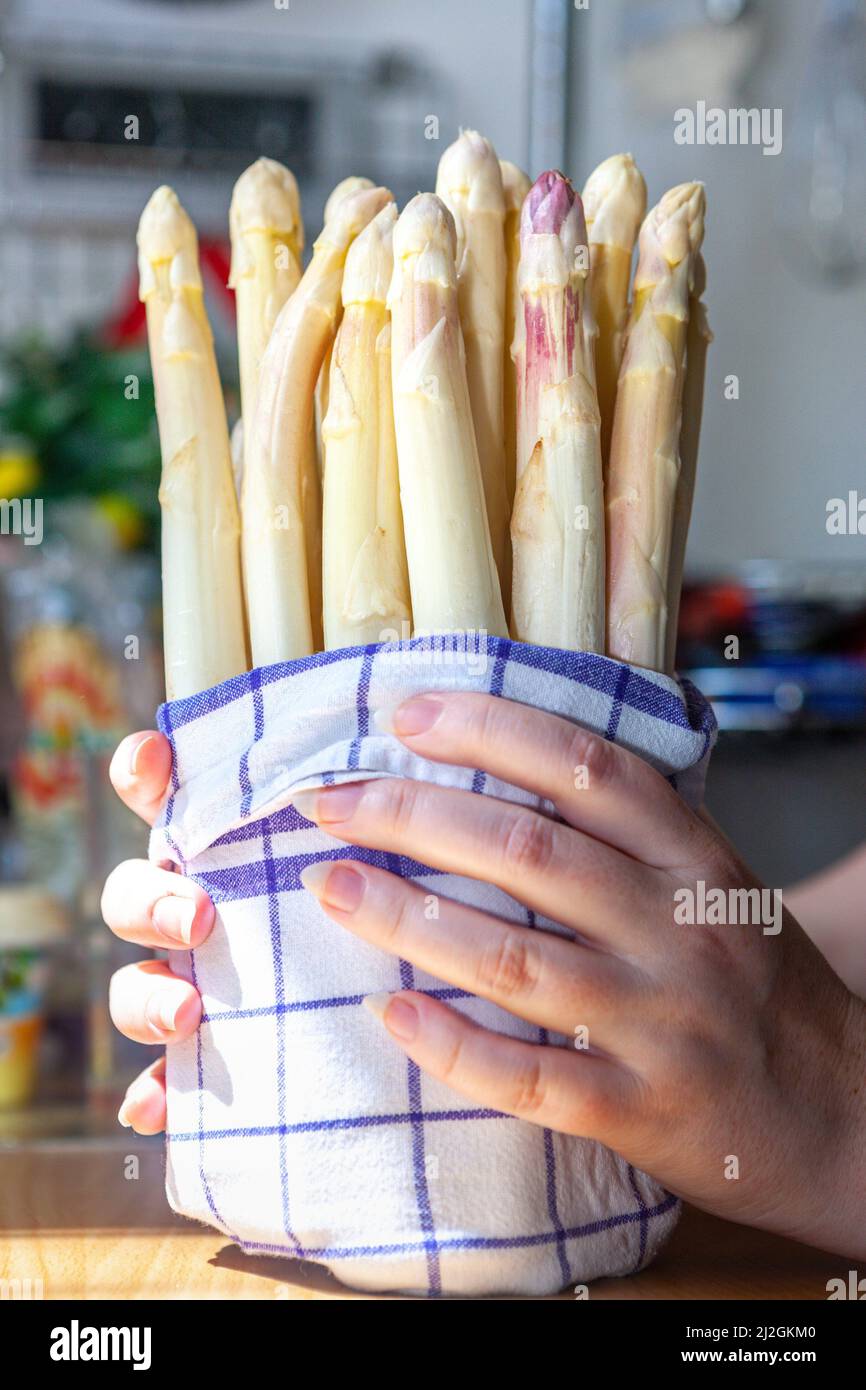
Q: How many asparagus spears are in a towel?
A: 12